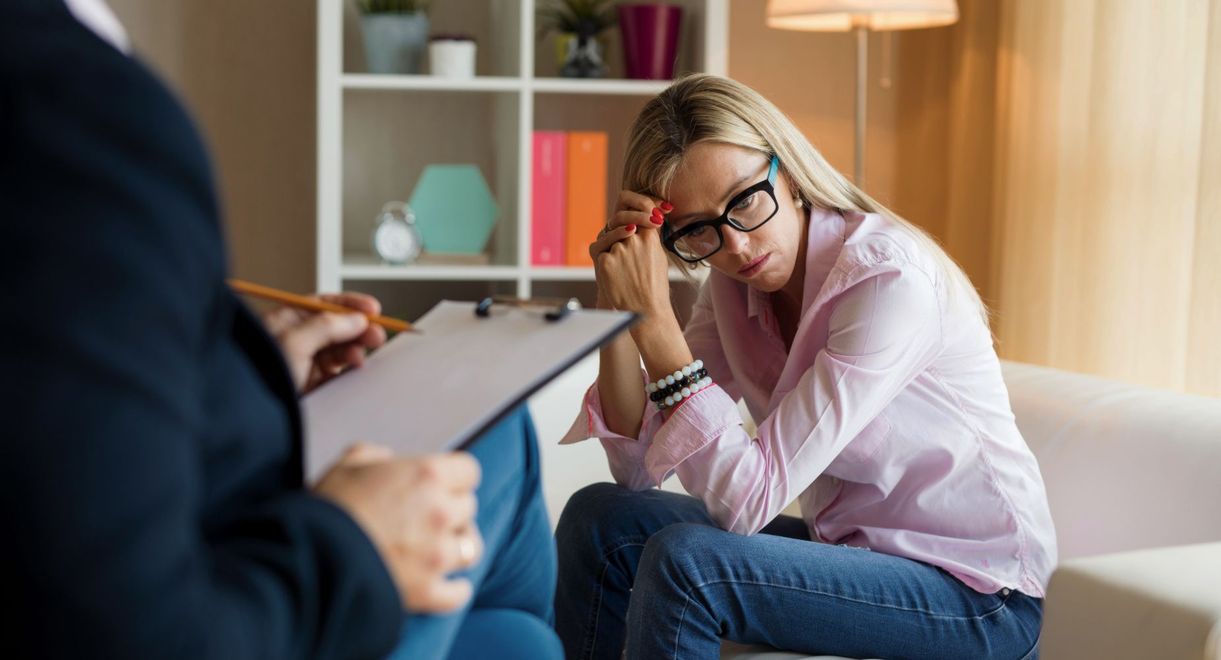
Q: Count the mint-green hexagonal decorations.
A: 1